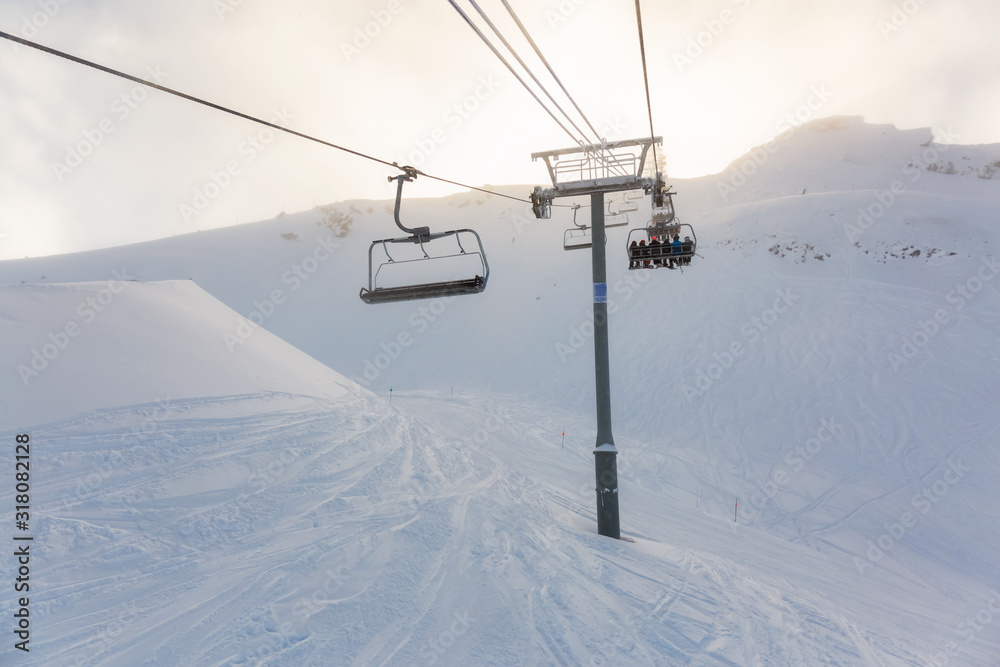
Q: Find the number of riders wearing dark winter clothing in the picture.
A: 5